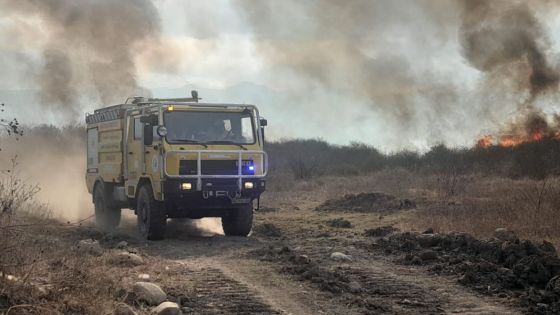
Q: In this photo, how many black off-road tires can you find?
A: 3